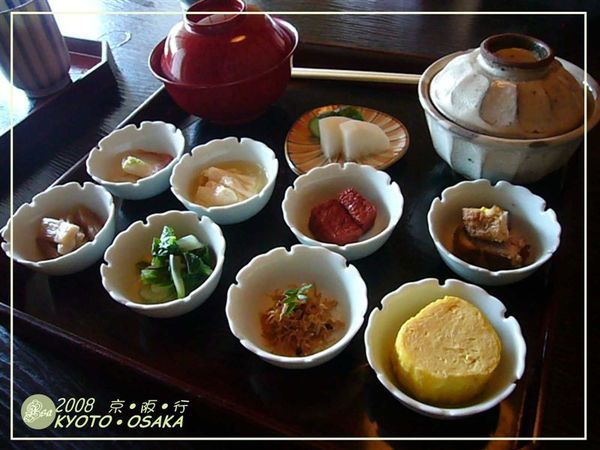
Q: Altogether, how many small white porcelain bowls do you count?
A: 8